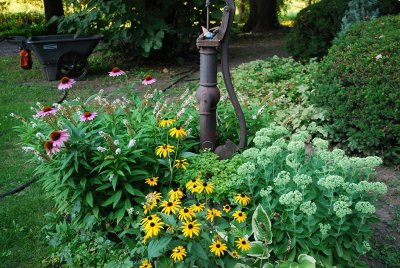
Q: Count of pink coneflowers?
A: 7